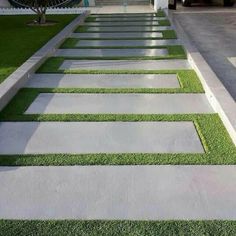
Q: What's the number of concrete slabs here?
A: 12